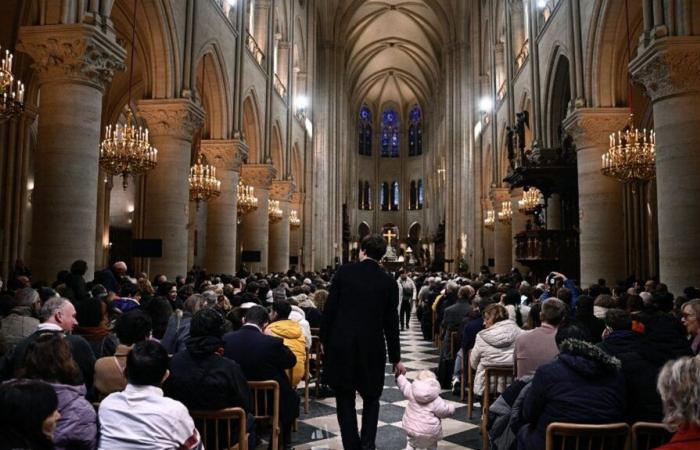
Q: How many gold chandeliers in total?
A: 10